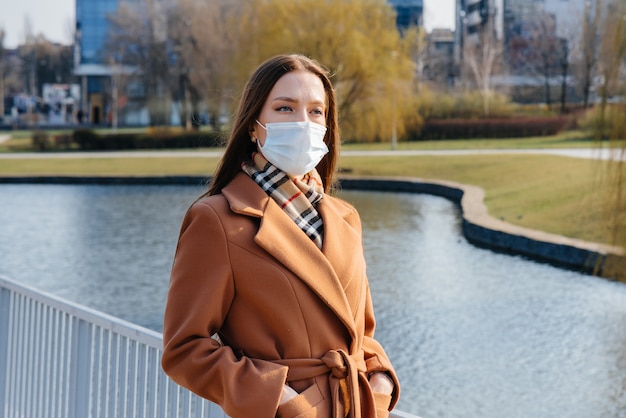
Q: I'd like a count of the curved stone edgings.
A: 1